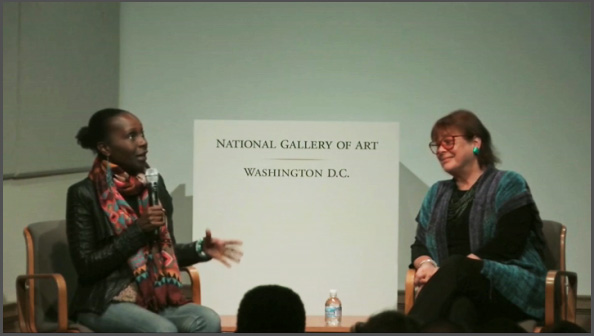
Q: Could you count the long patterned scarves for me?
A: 1